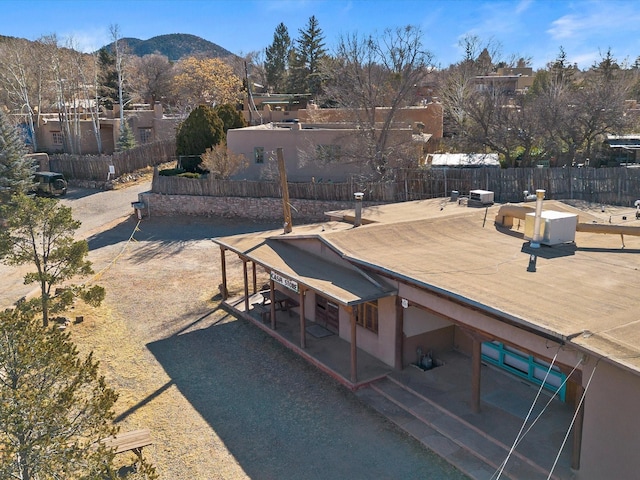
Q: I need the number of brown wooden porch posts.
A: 9